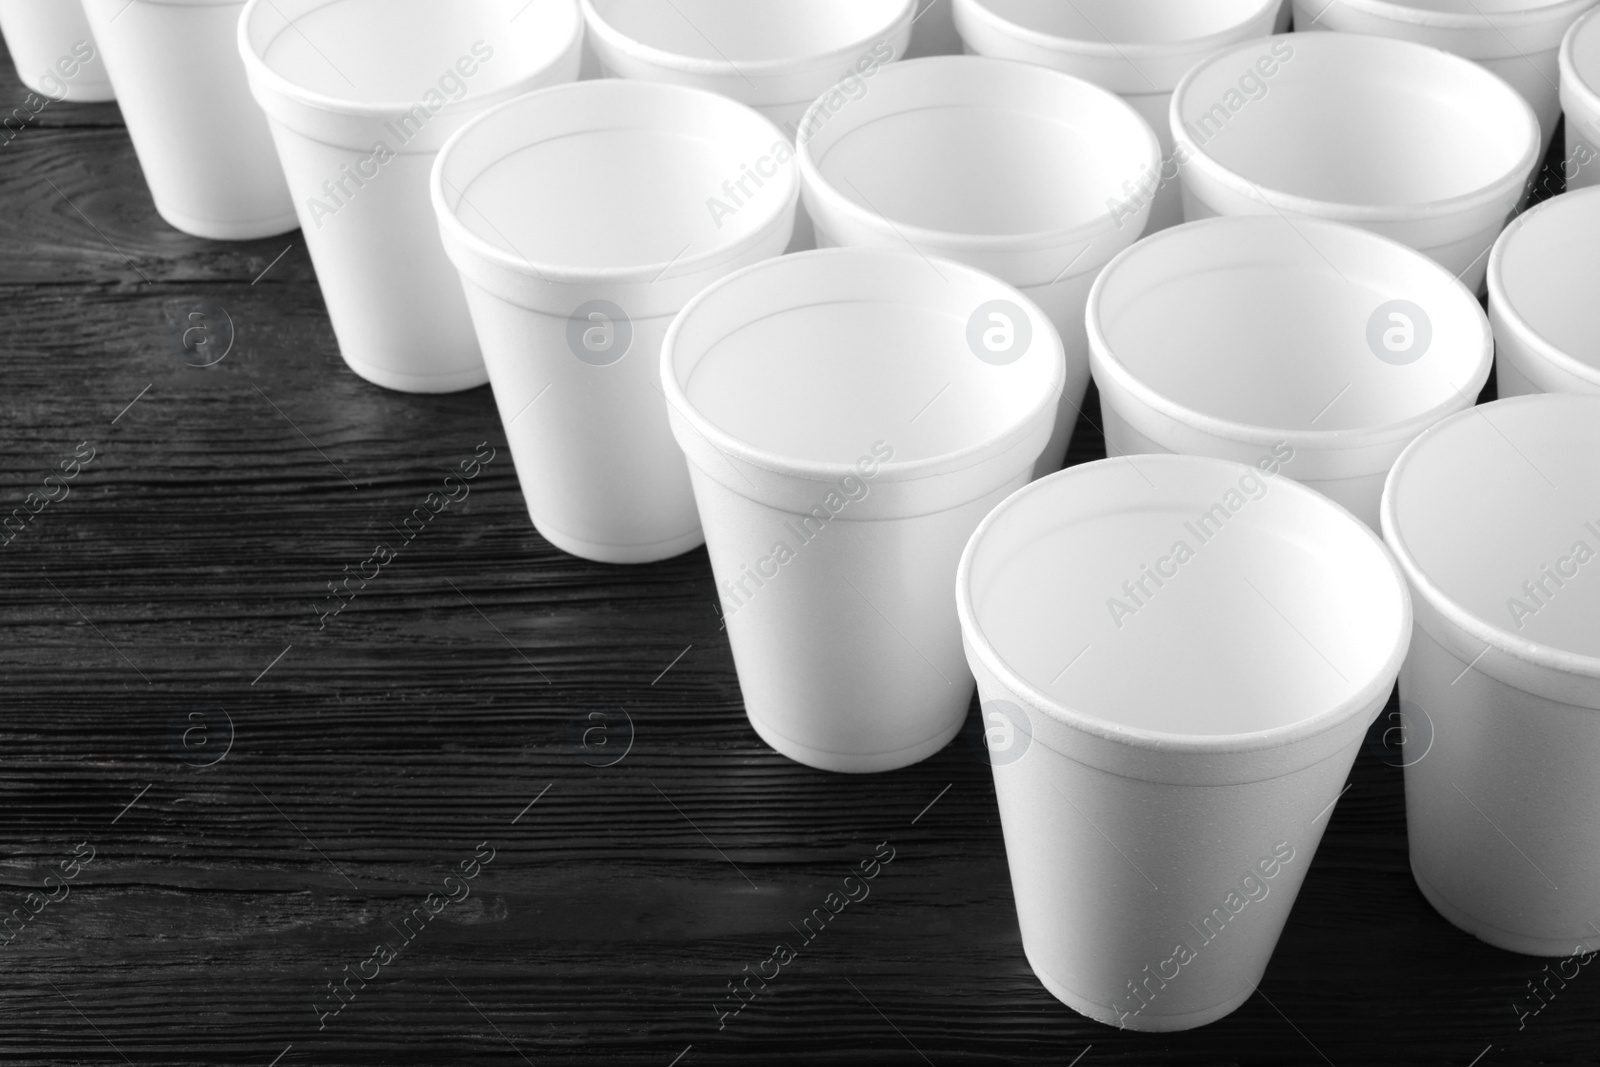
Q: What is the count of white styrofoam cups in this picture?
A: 15